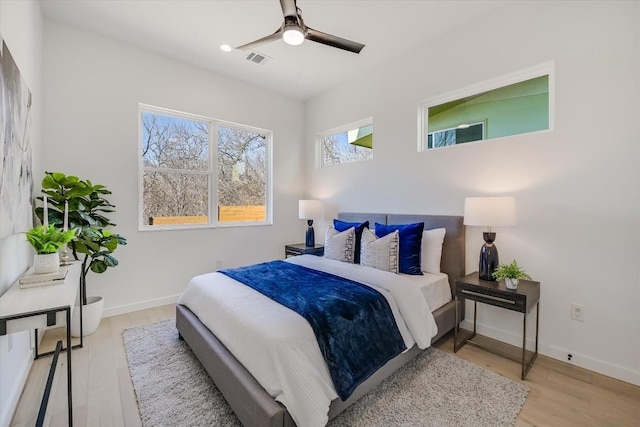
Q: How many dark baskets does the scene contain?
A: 0